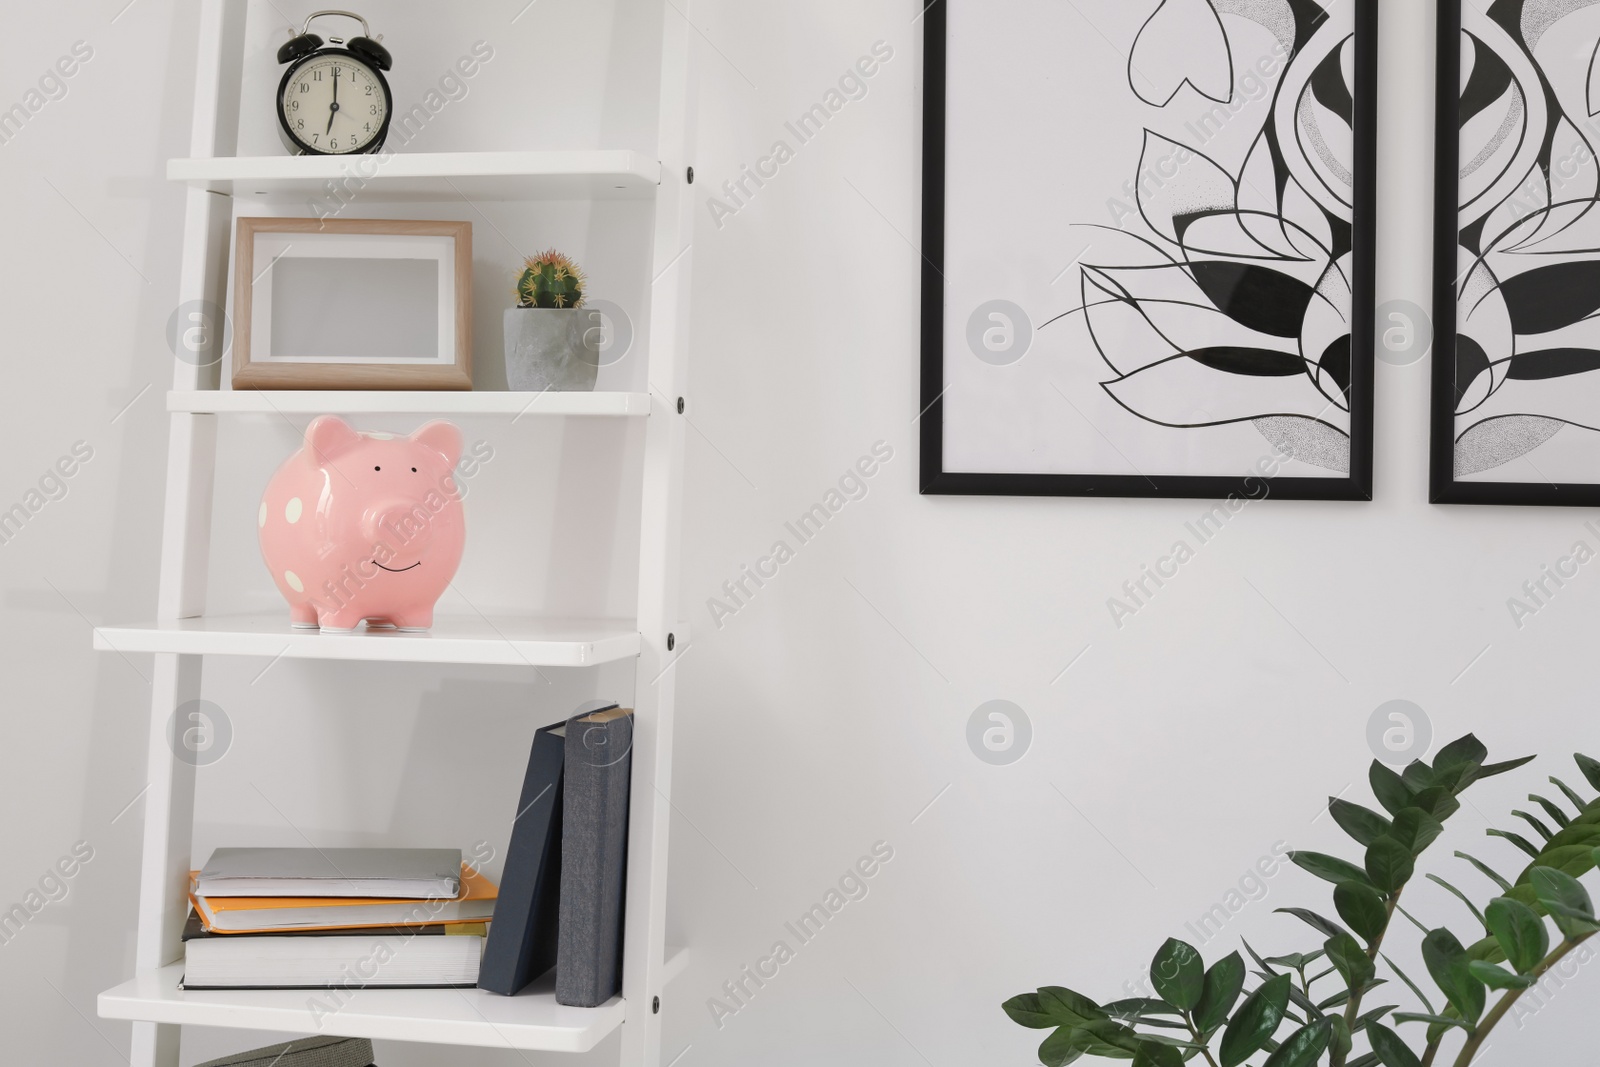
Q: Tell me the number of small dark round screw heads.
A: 4